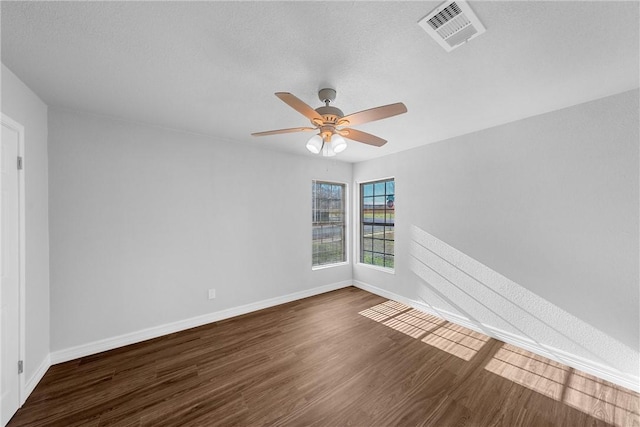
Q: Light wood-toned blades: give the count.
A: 4